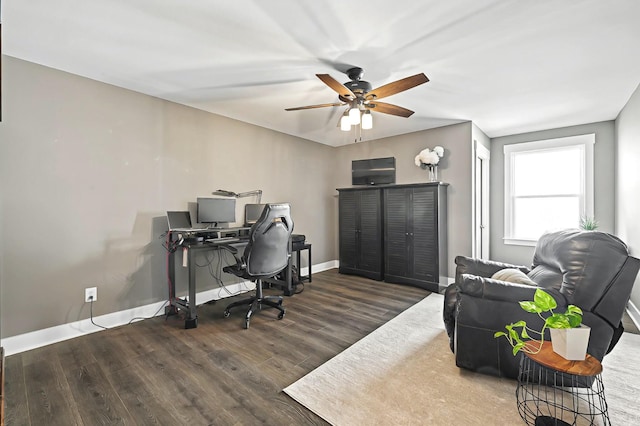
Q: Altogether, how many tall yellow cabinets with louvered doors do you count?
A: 0